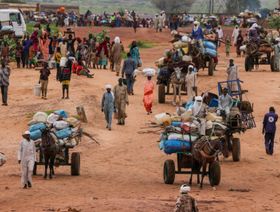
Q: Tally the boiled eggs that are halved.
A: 0